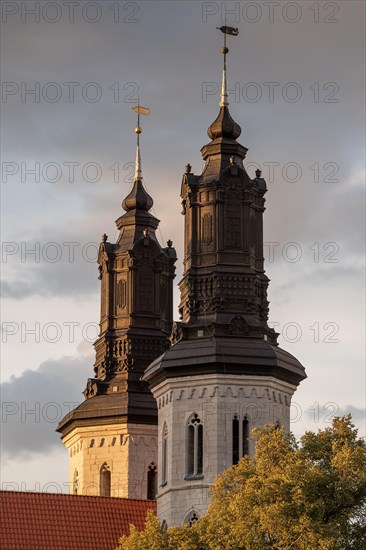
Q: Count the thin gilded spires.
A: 2